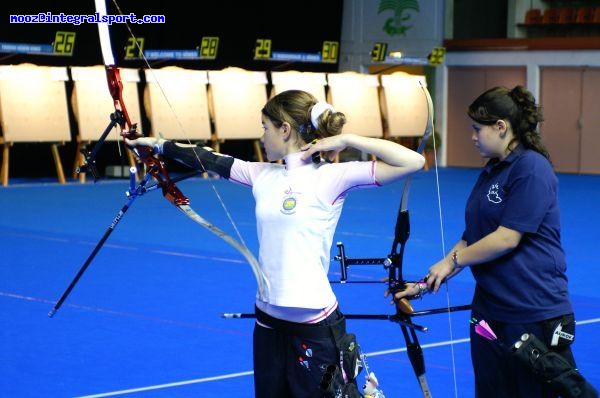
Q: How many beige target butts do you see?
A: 7